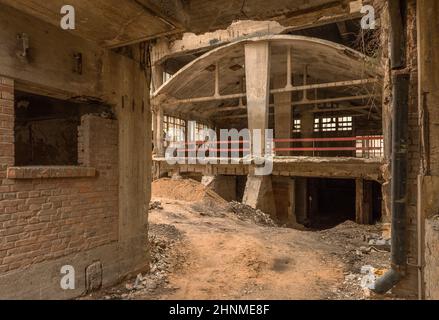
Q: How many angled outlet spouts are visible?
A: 1